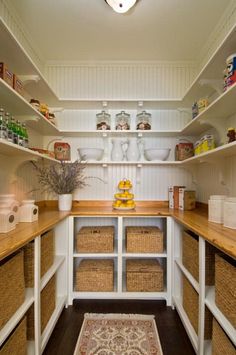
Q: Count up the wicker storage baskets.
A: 12